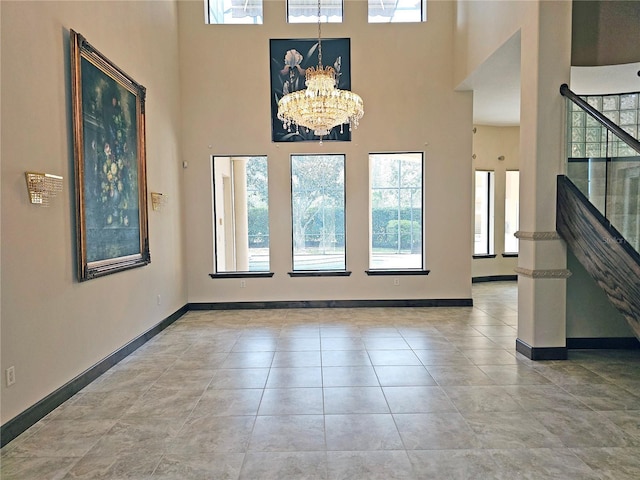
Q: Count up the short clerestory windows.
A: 3